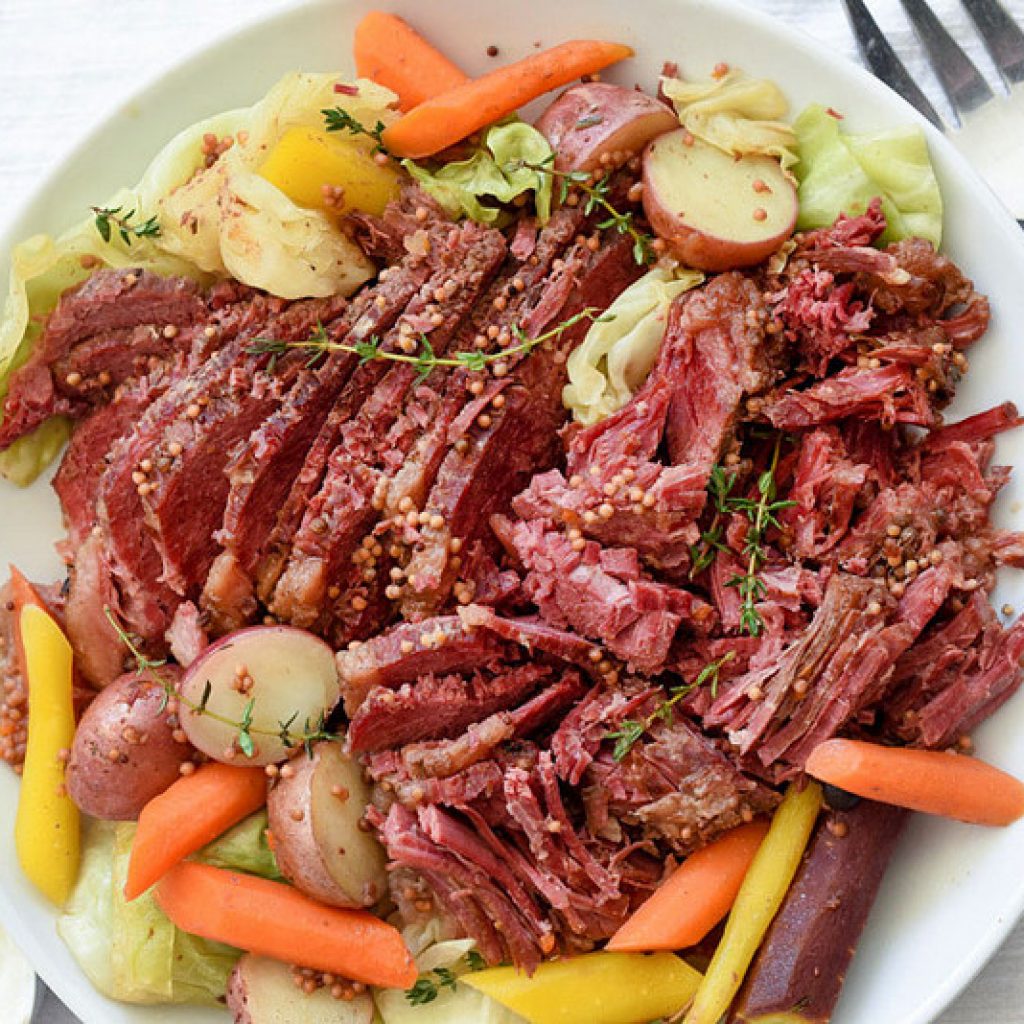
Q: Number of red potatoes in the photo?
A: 6